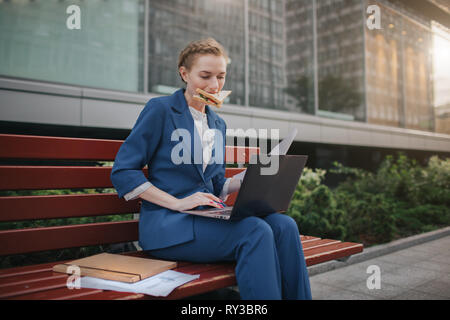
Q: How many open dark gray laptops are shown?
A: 1